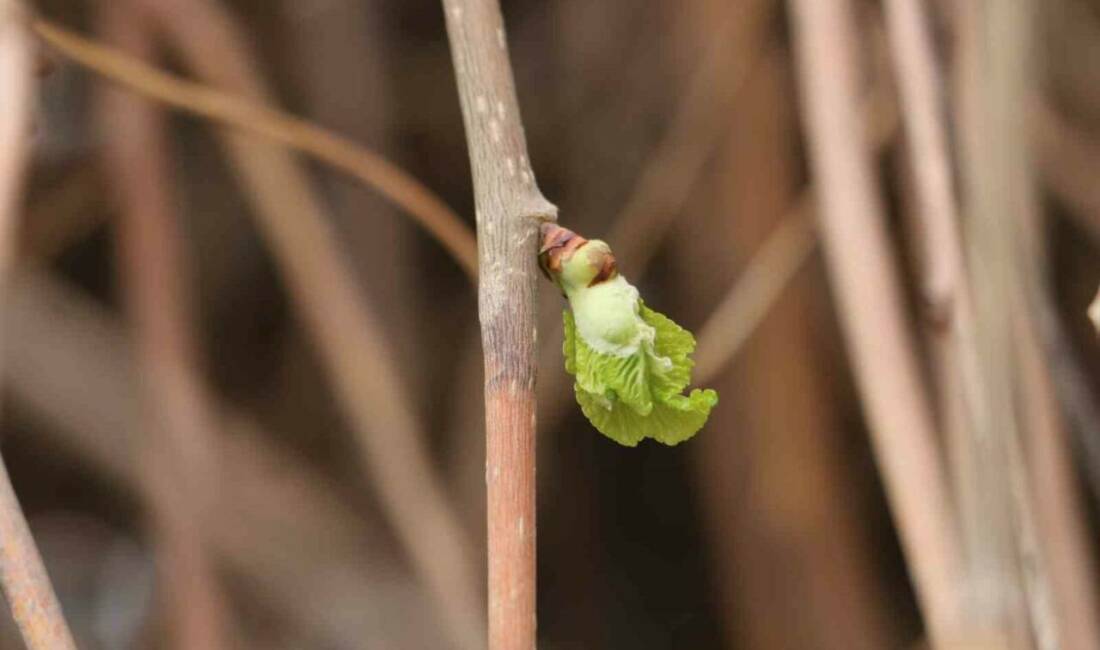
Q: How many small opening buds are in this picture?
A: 1